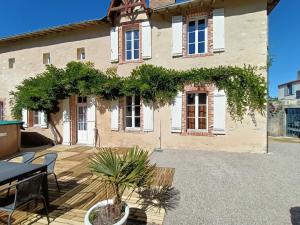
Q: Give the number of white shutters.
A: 12